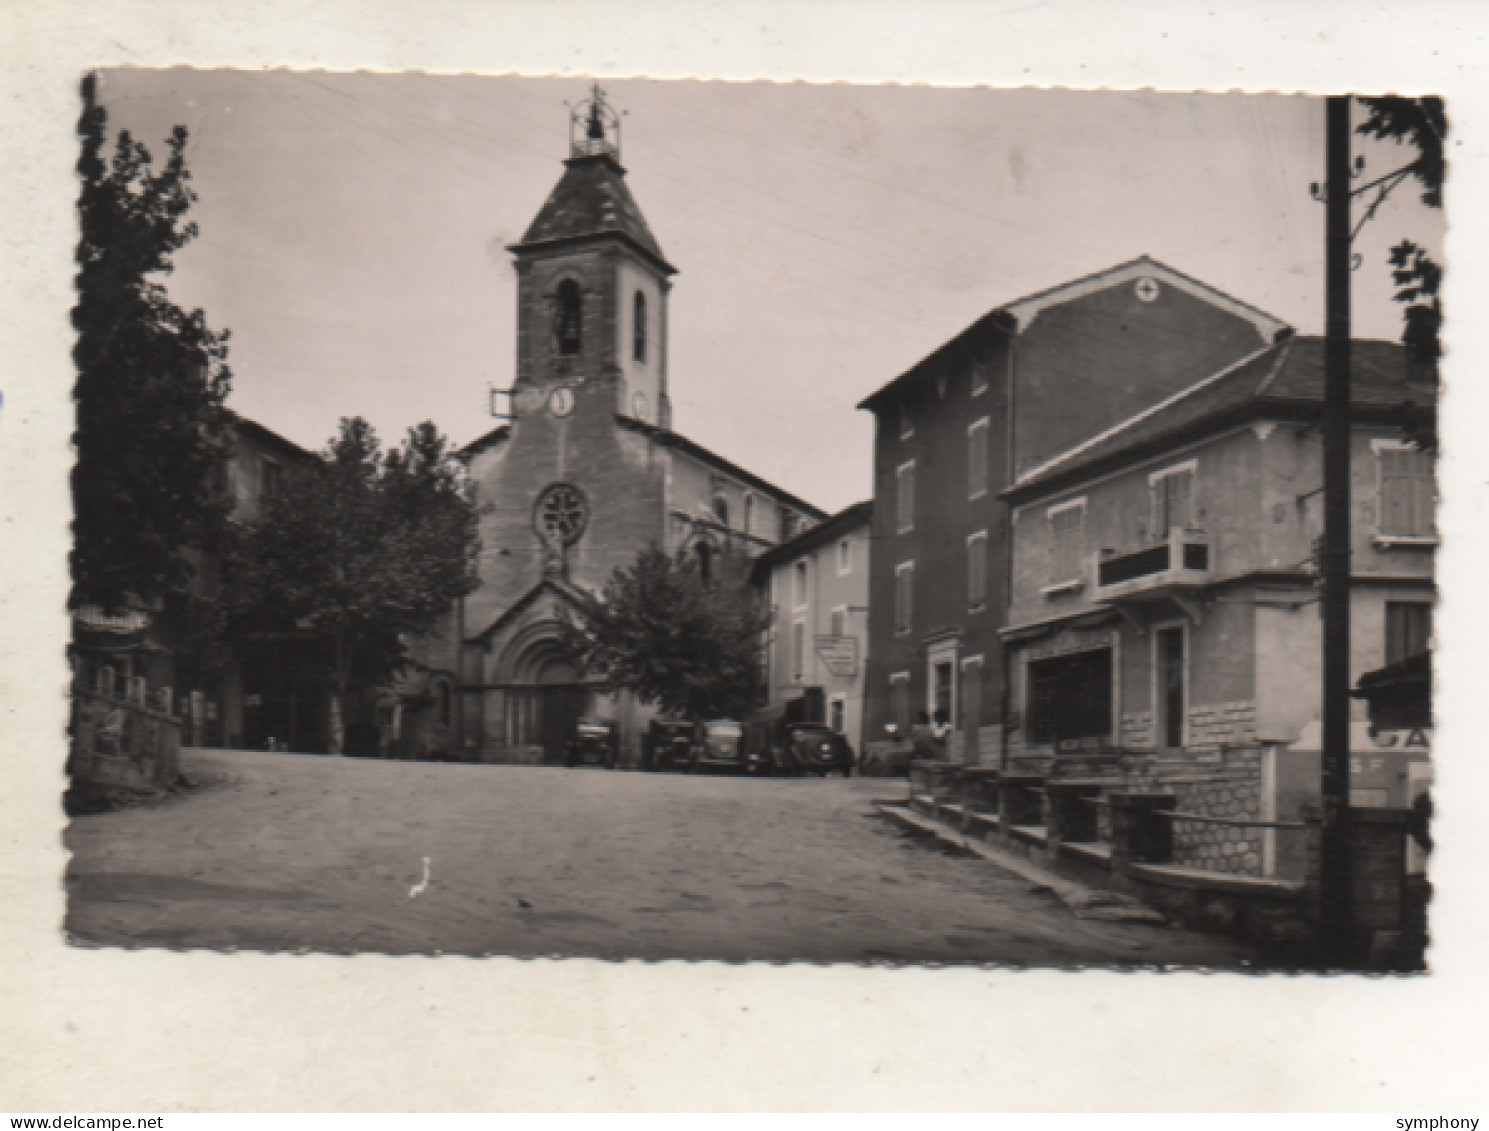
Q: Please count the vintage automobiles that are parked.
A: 5